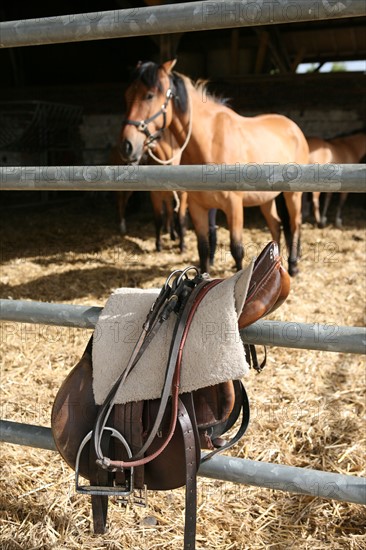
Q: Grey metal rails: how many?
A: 4